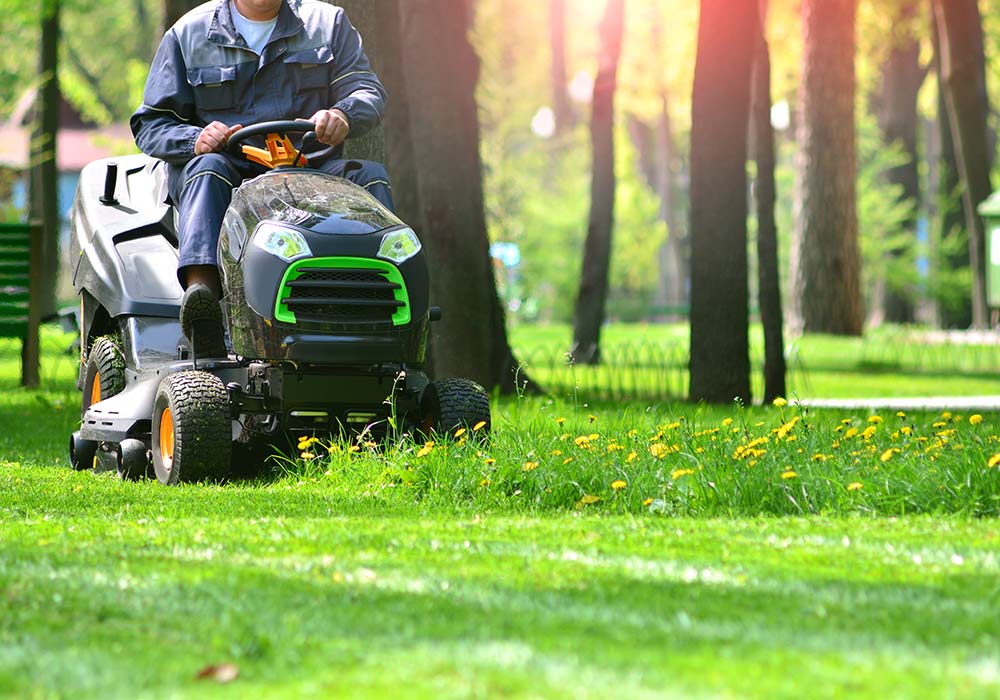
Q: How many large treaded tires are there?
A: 3